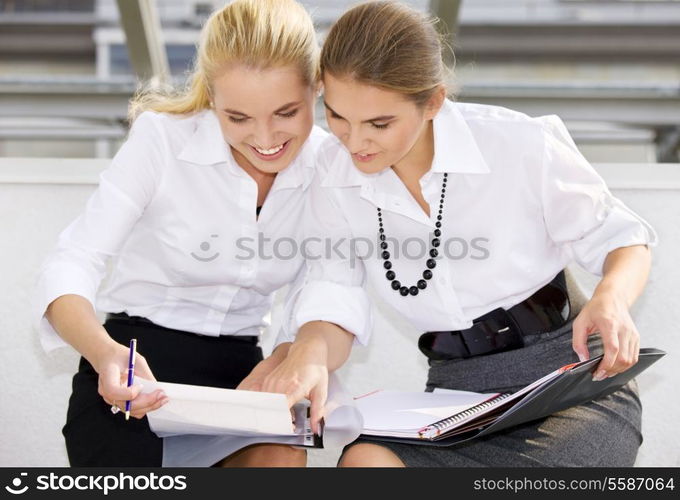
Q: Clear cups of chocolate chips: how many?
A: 0